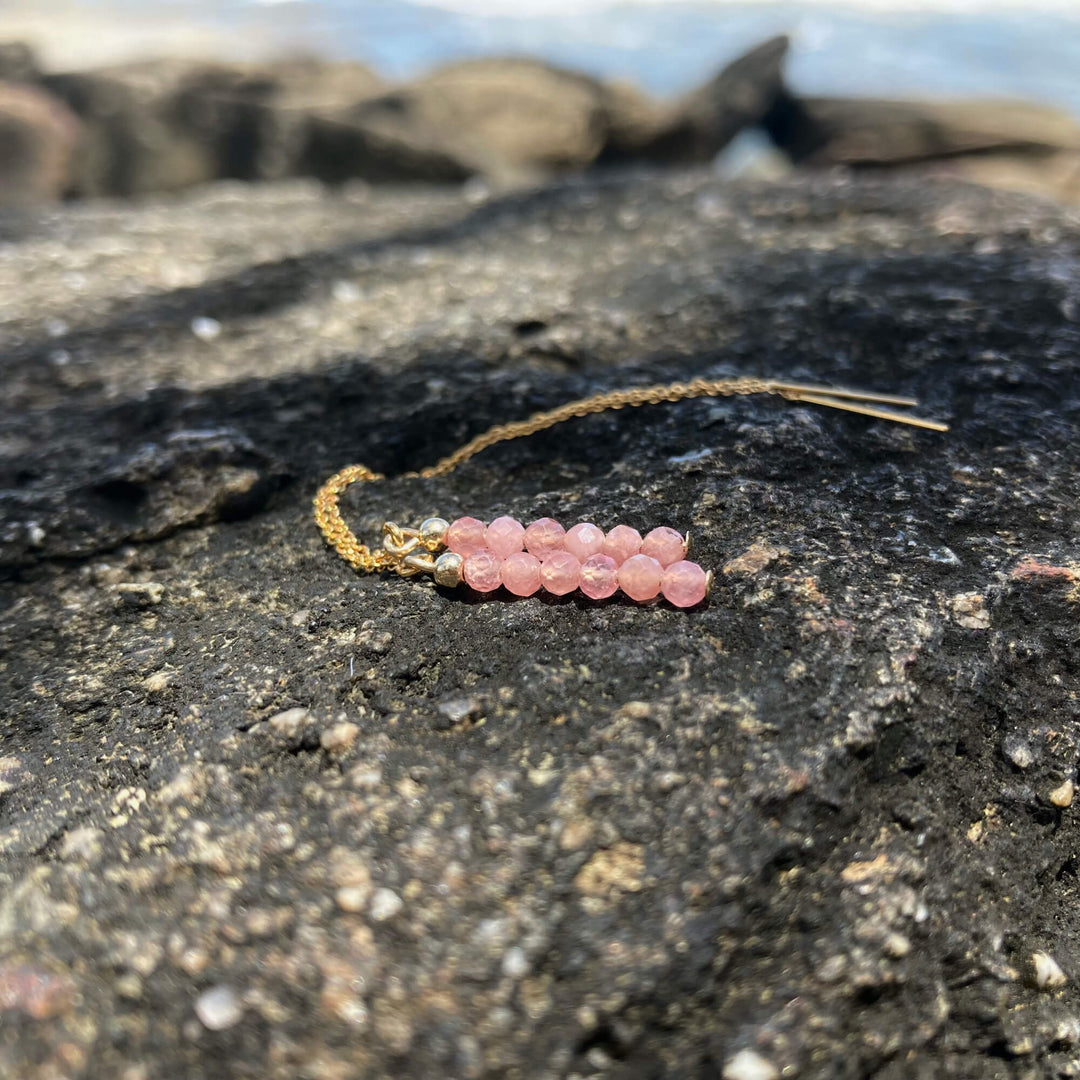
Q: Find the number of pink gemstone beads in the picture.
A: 12